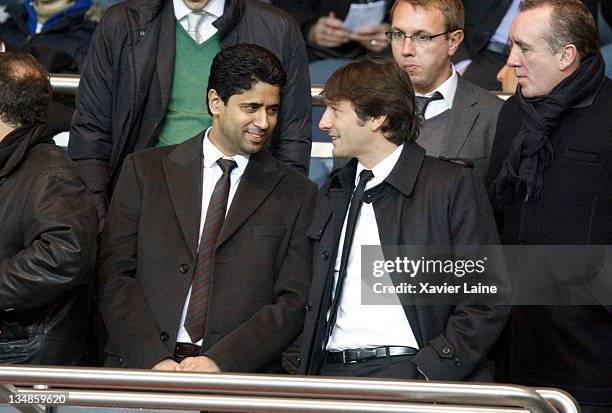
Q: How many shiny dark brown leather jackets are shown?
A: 1